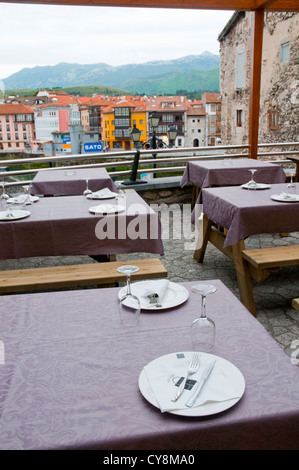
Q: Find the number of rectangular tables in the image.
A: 5